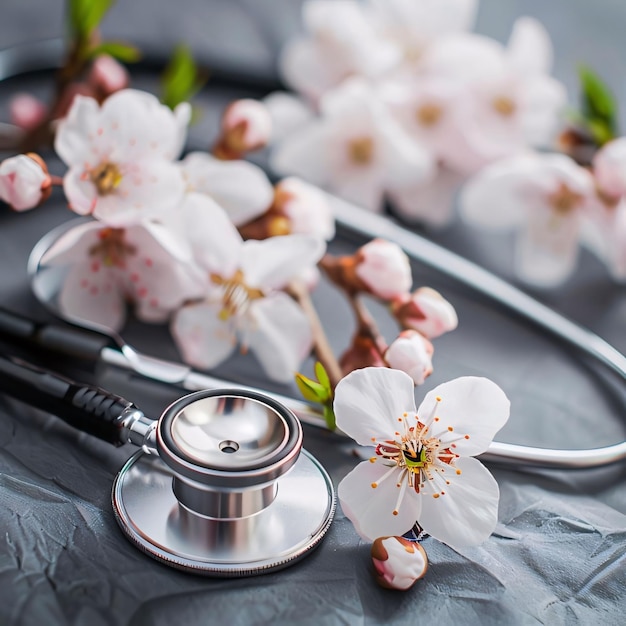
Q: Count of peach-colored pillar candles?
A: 0